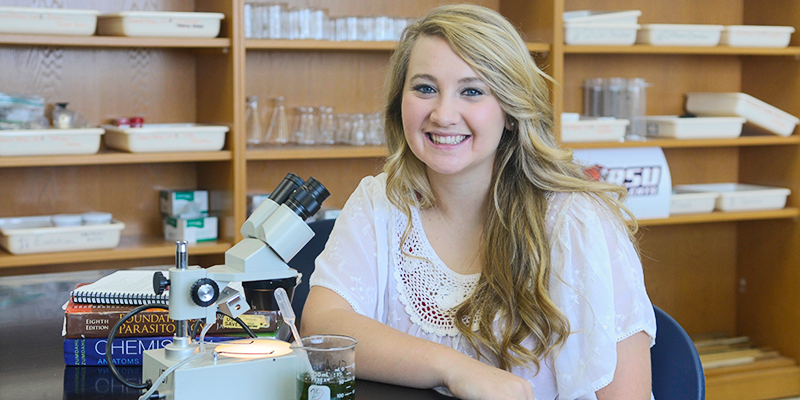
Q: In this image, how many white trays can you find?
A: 14